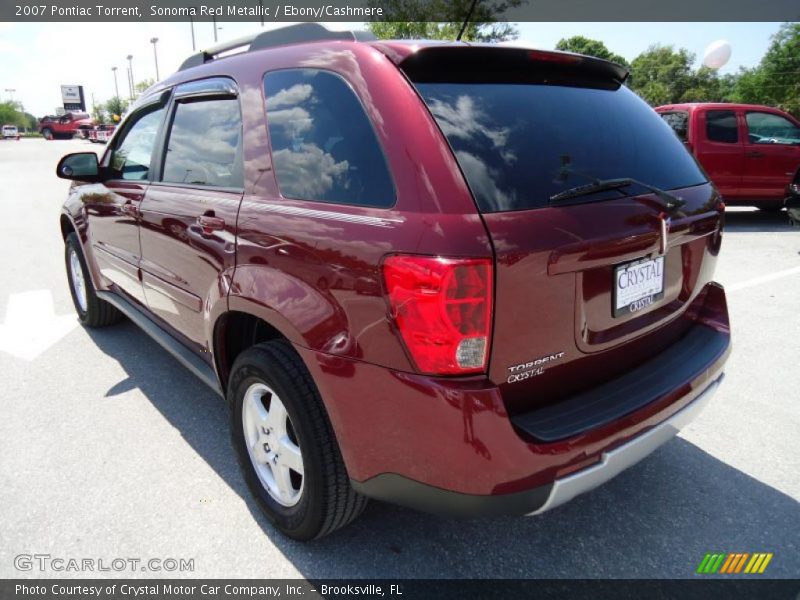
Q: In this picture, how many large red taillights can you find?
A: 1